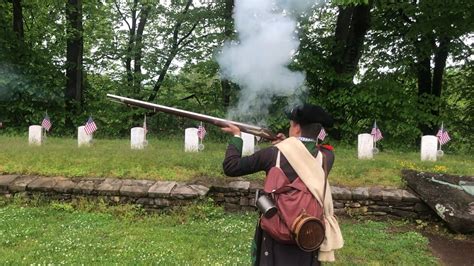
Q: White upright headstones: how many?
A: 7